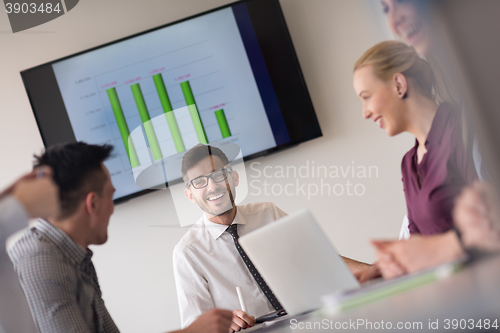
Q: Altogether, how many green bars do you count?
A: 5